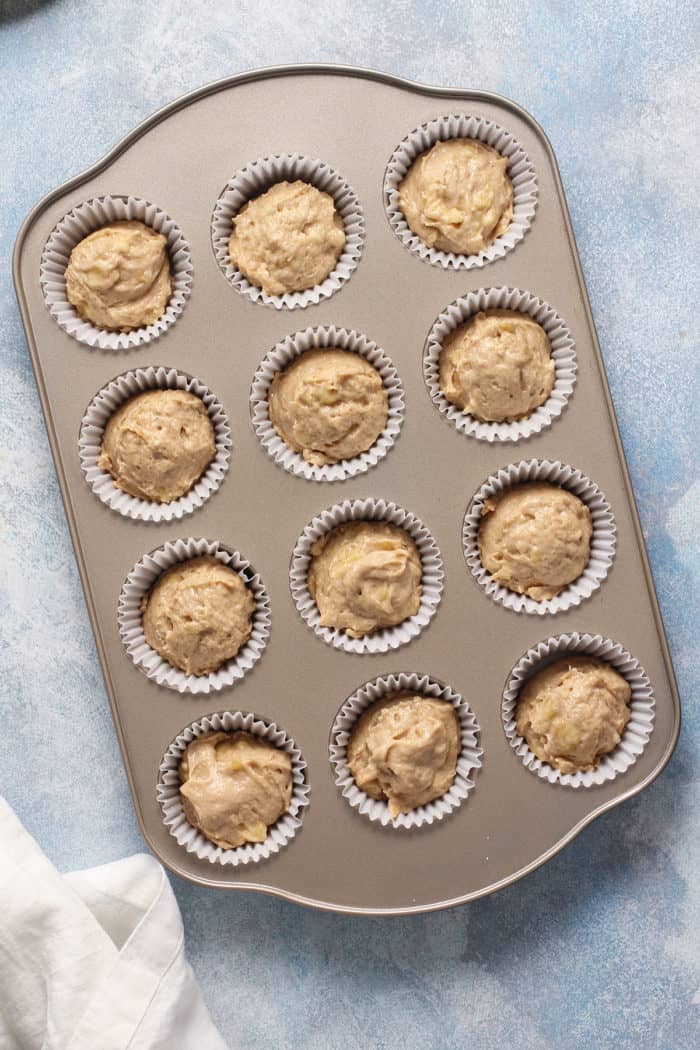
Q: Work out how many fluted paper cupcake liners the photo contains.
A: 12